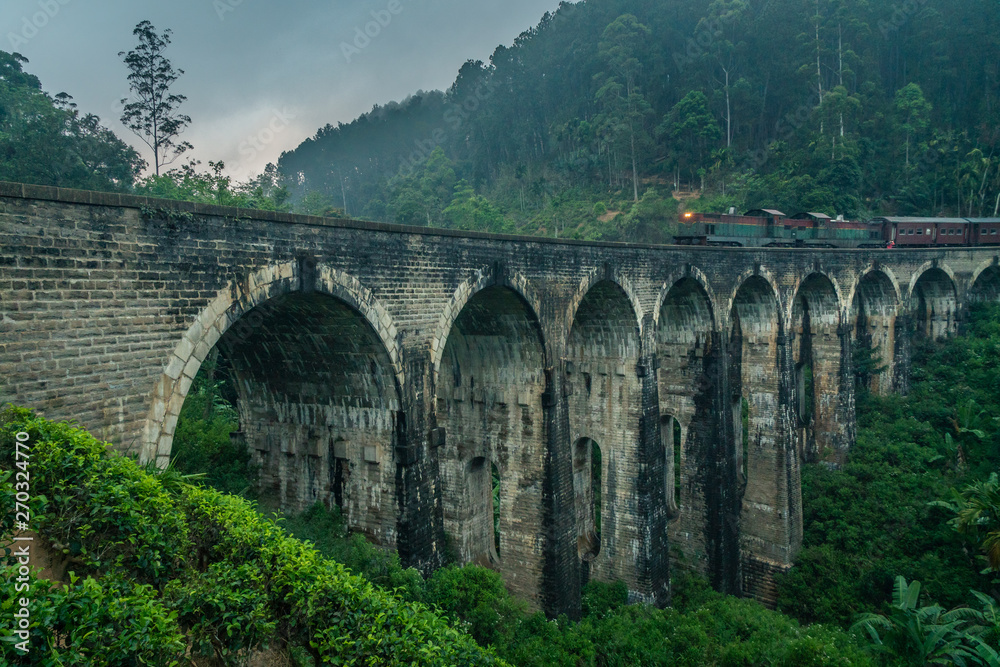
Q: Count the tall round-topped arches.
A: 9